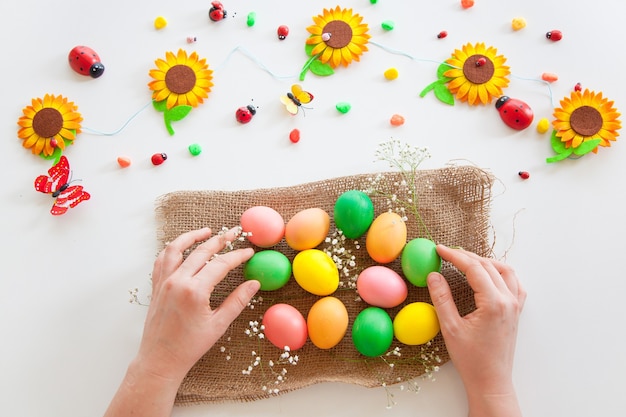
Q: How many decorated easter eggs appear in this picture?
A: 12